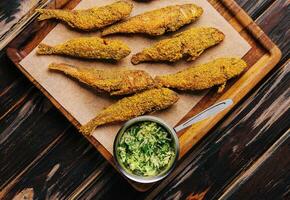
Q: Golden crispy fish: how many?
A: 7